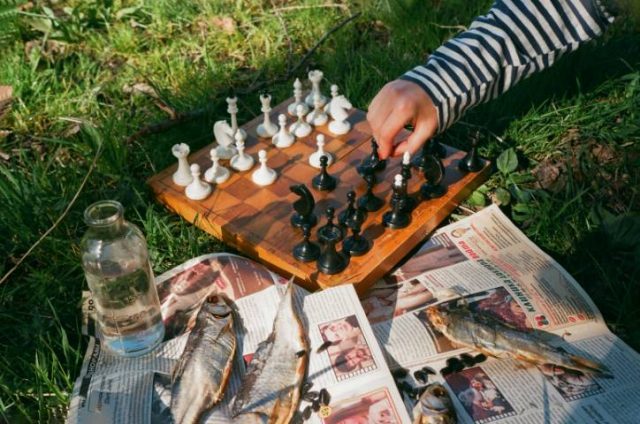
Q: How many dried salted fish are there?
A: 4